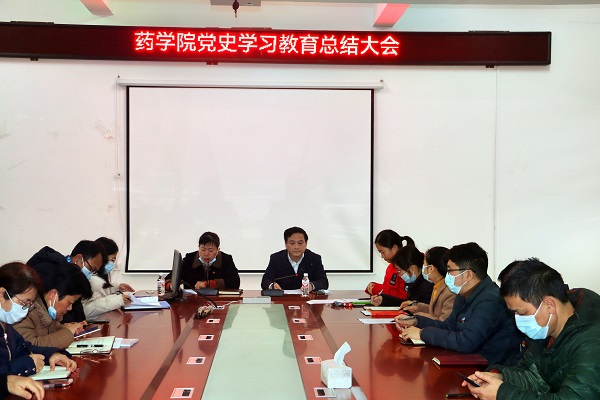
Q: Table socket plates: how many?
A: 10